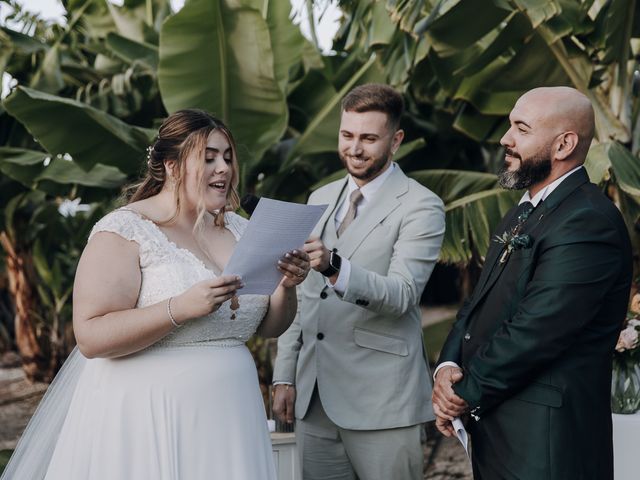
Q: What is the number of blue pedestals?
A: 0